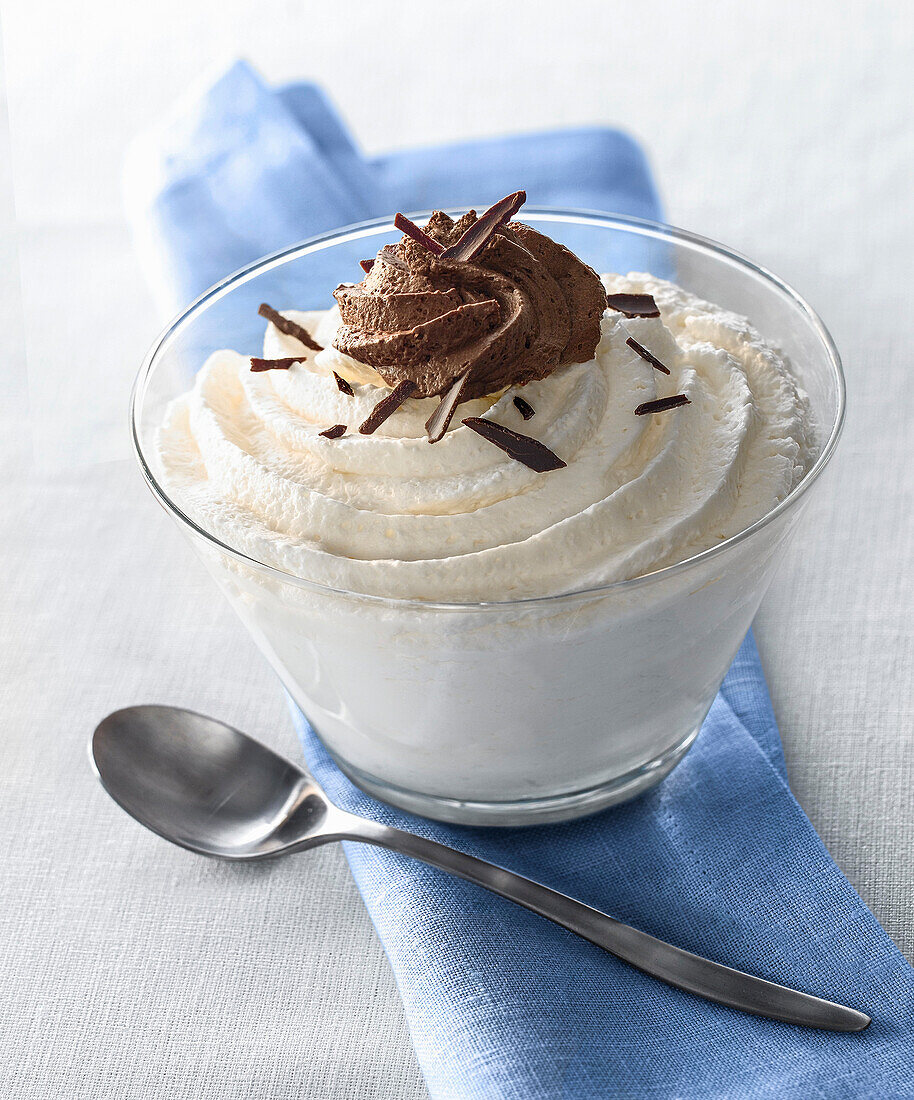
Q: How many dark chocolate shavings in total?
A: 14